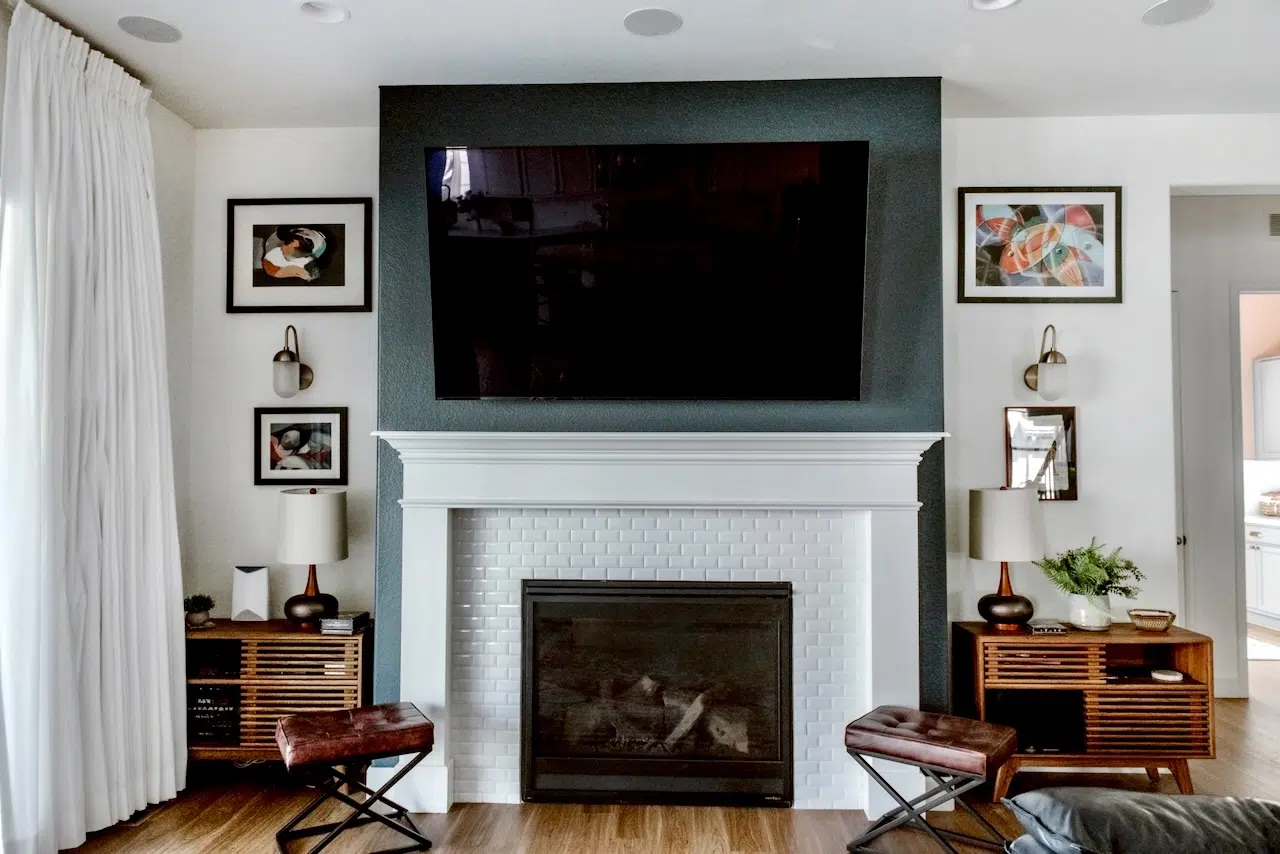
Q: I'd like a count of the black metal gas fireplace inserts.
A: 1